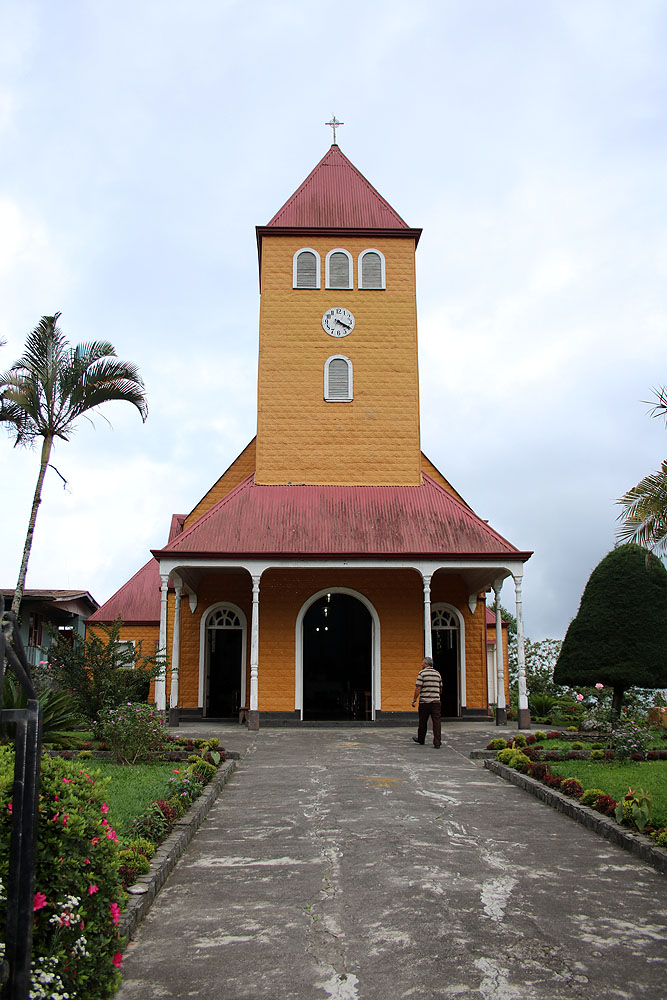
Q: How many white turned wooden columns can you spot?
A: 6